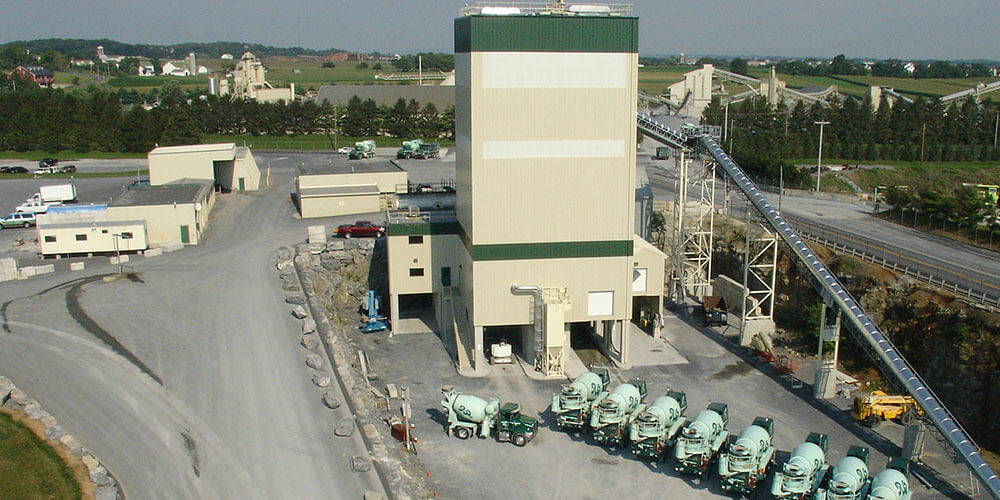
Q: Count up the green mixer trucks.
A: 11